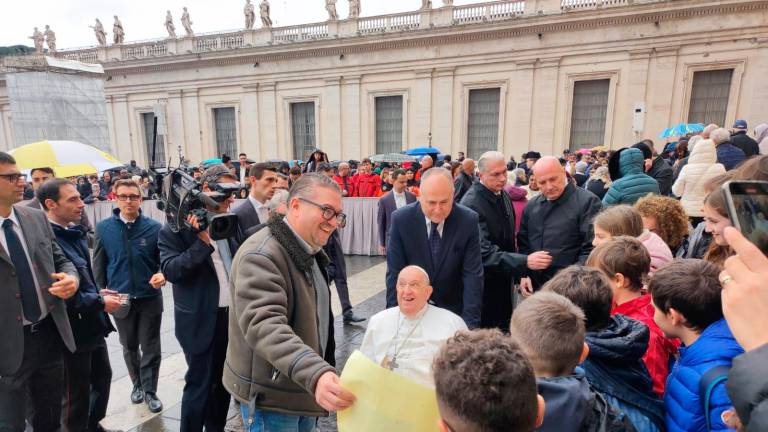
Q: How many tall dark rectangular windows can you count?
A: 7